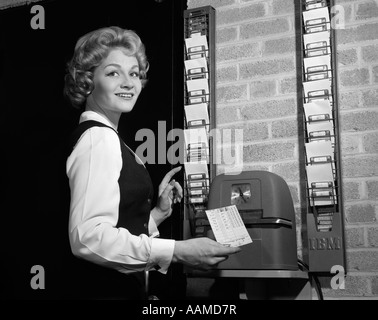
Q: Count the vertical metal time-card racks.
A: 2